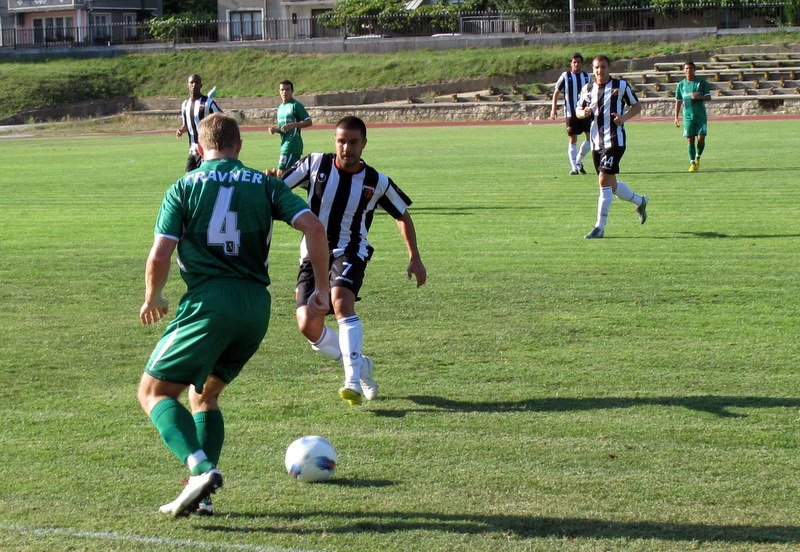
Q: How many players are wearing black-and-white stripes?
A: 4